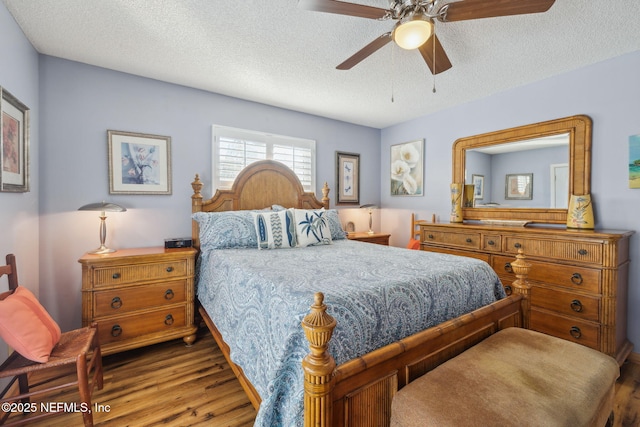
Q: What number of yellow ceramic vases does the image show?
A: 2